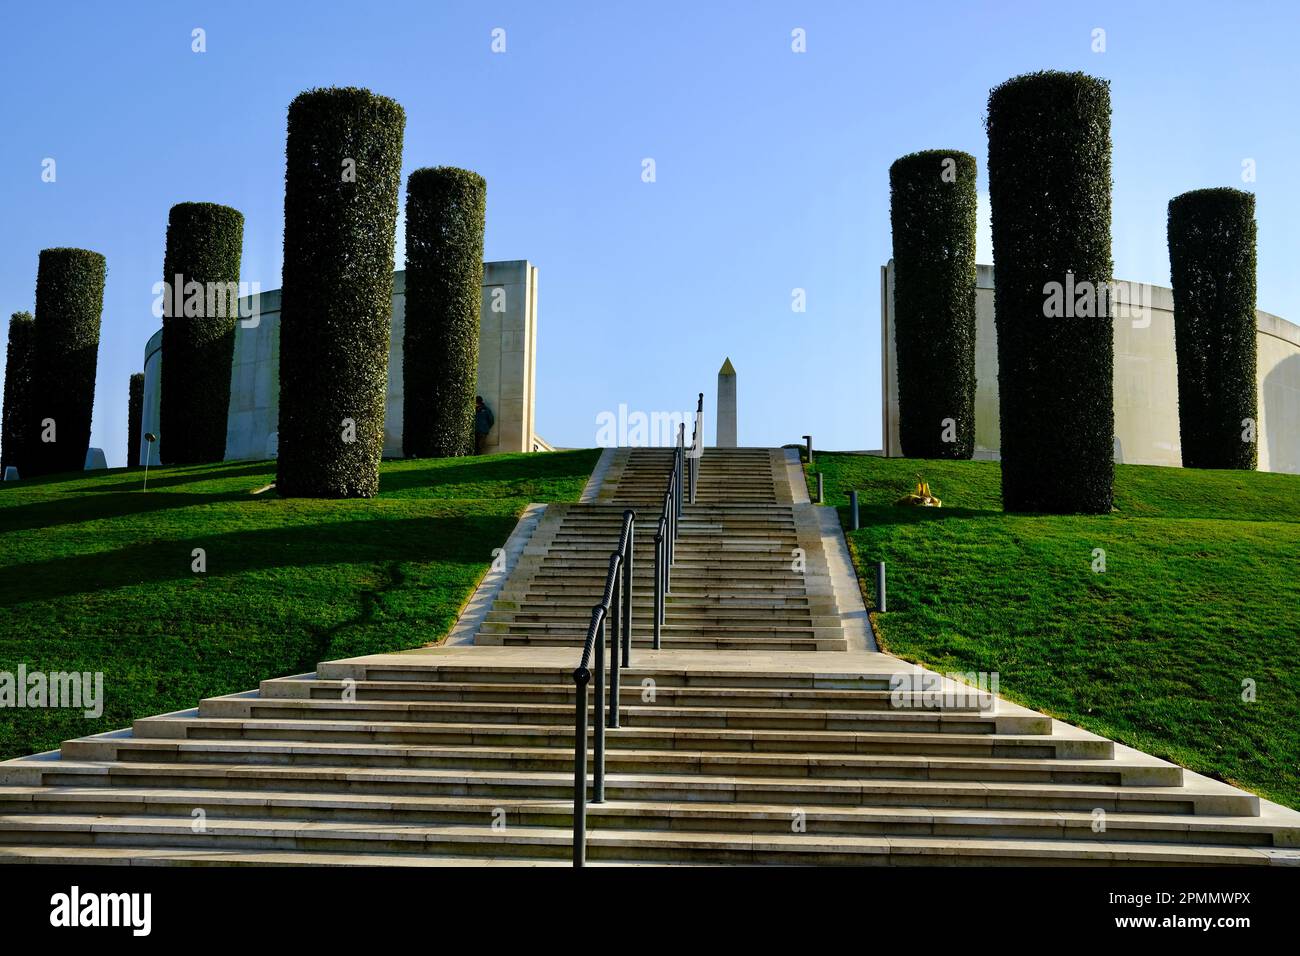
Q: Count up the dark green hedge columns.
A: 9